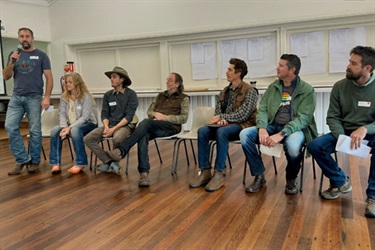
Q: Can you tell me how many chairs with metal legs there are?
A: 8